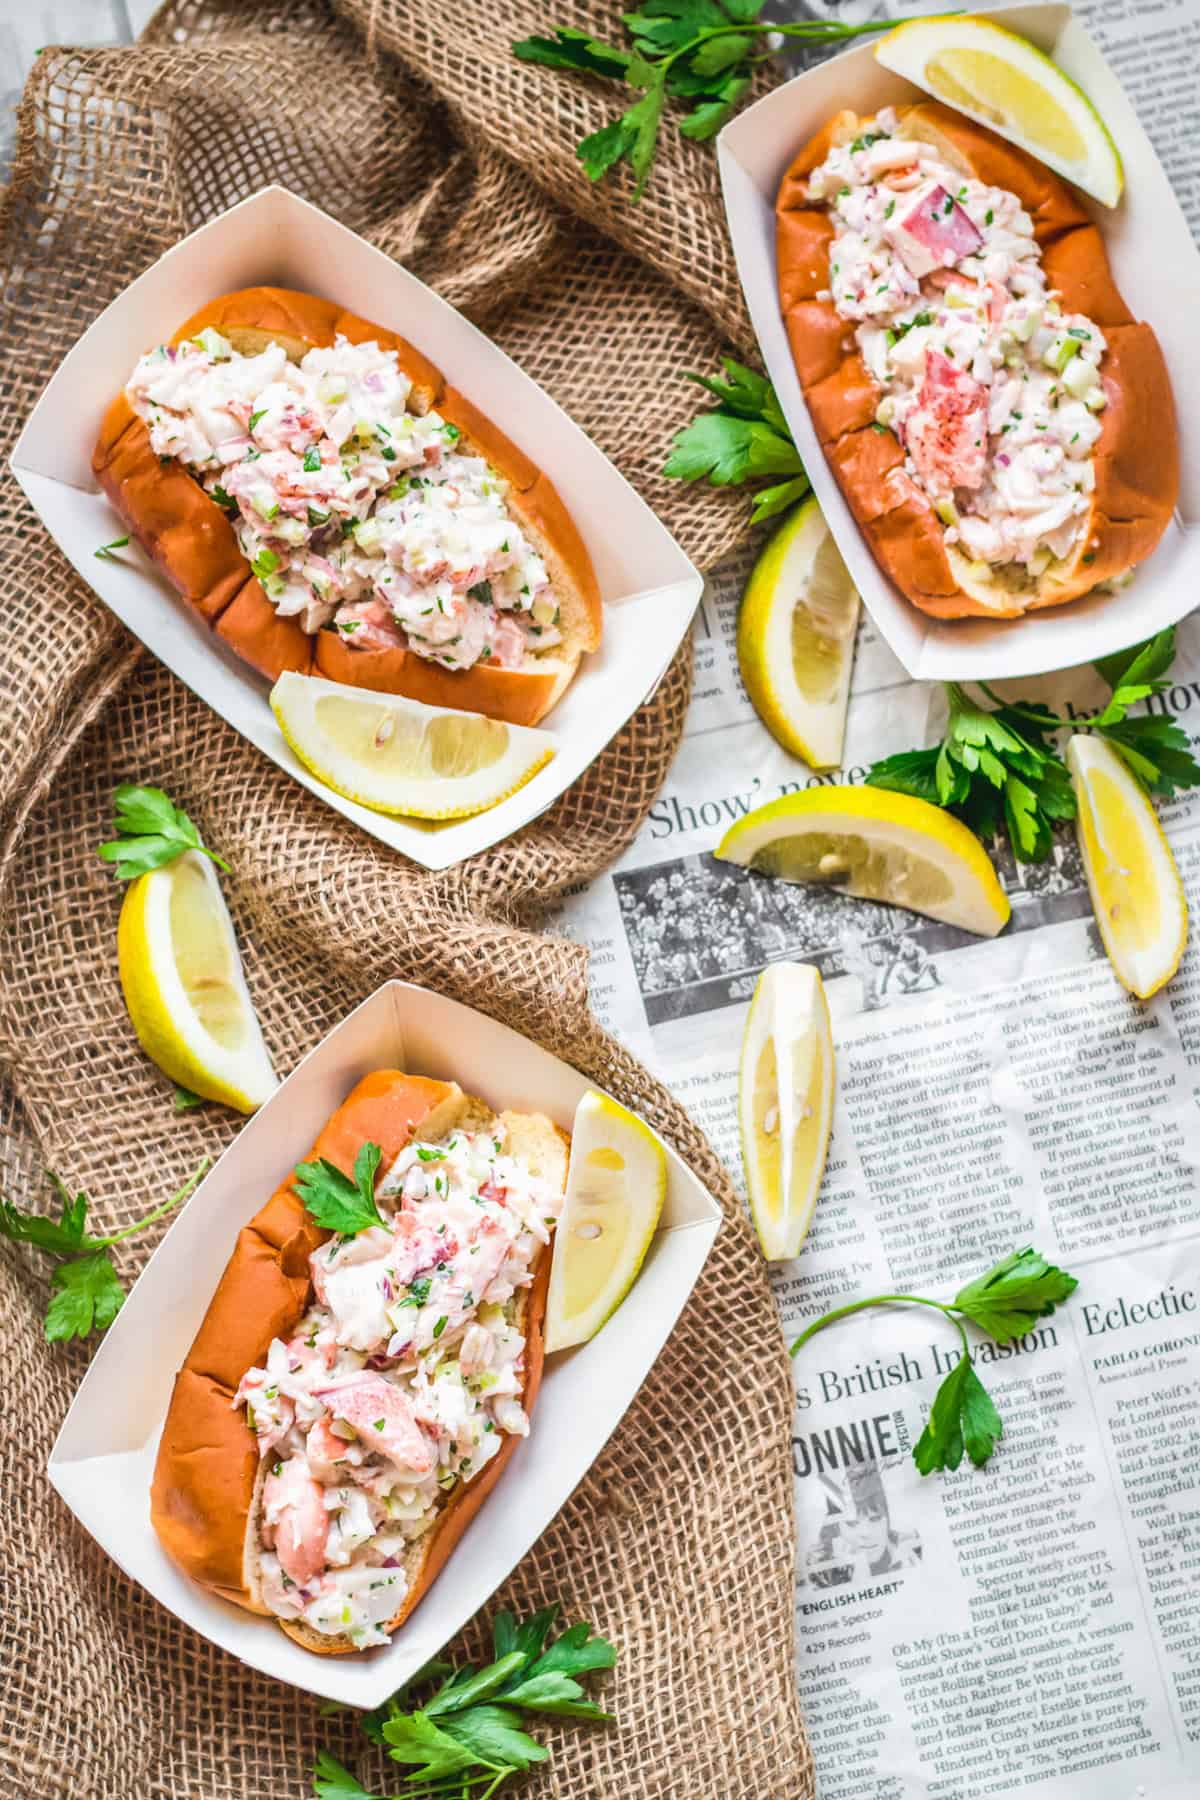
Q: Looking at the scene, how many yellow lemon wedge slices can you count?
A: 8